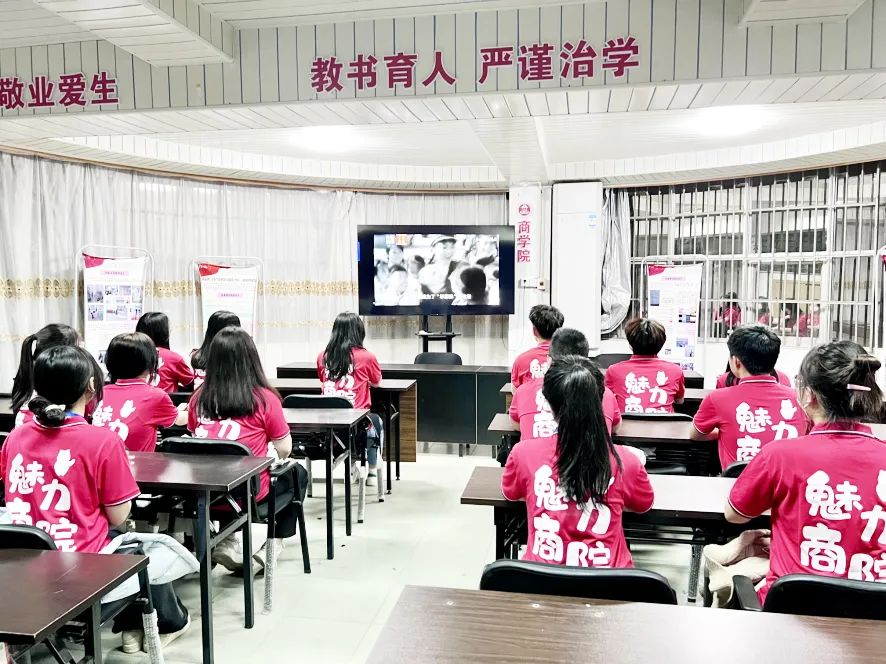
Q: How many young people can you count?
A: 14